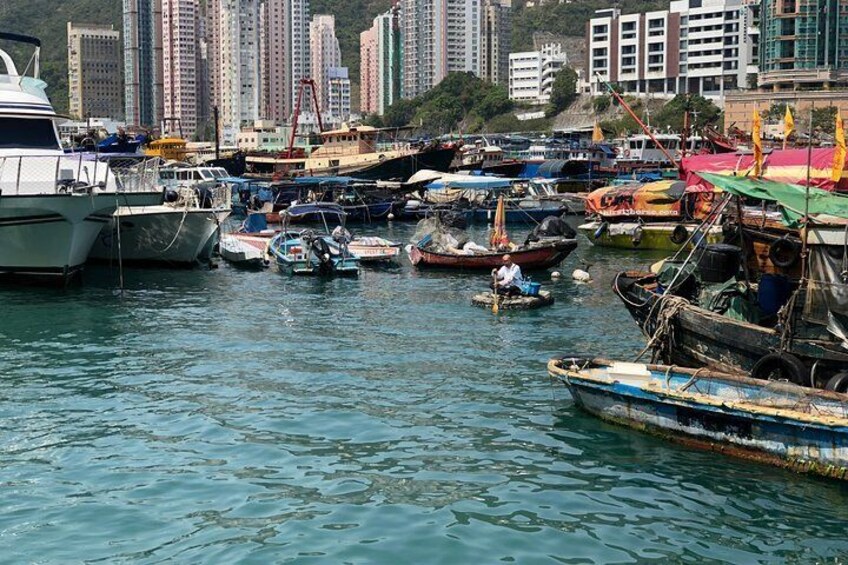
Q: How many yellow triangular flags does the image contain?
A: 4